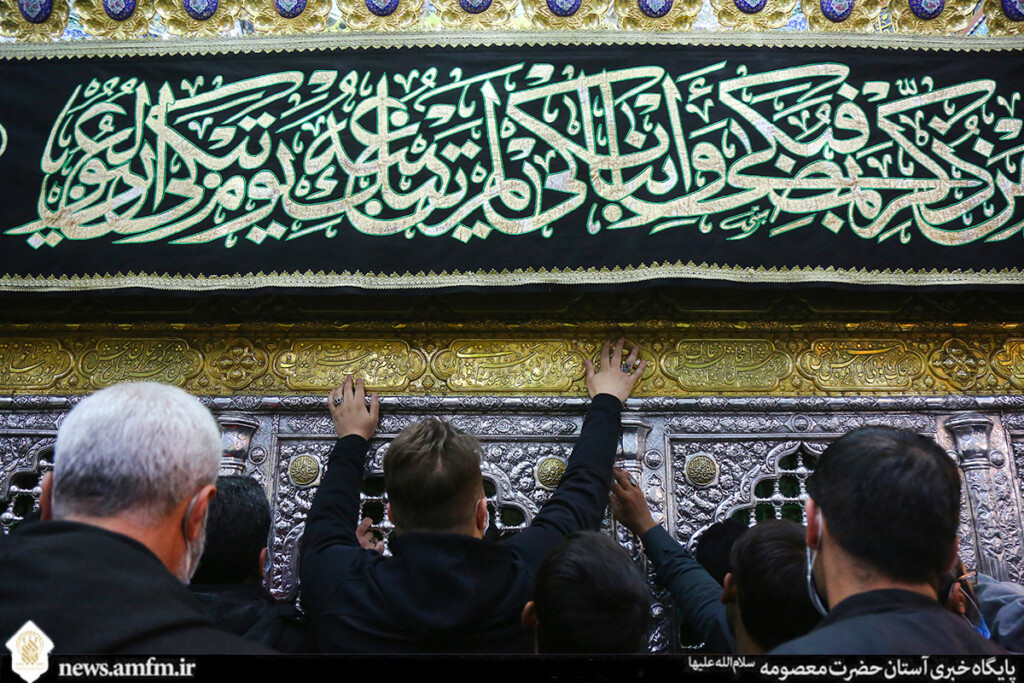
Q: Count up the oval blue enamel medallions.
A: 12